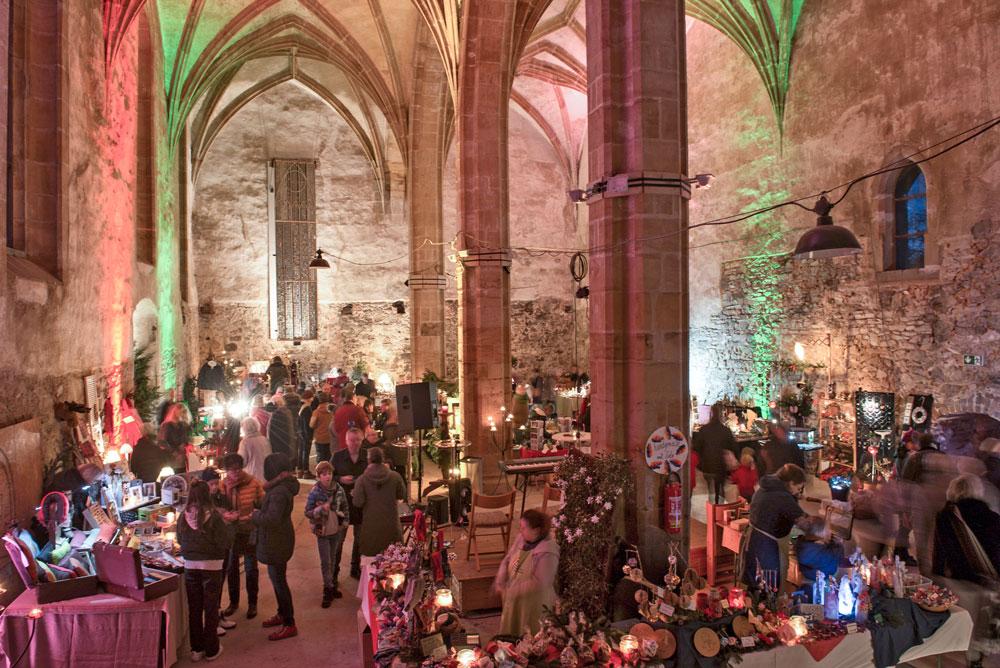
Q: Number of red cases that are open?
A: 2